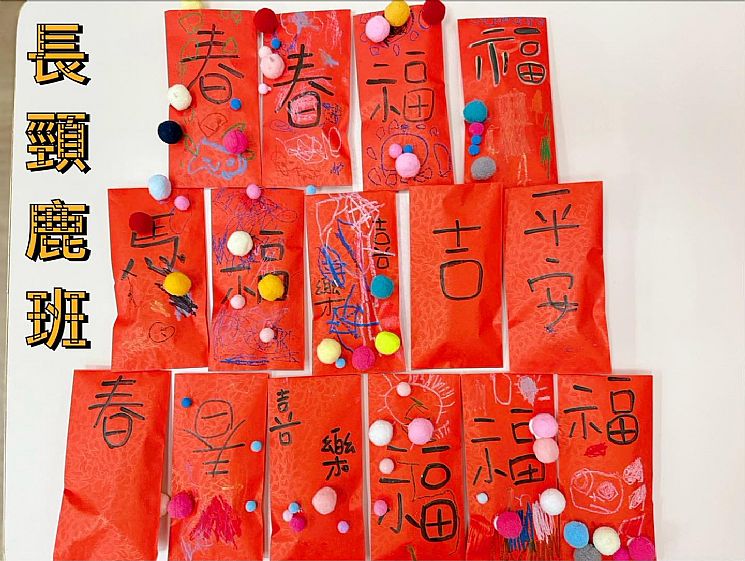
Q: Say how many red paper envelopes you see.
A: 15